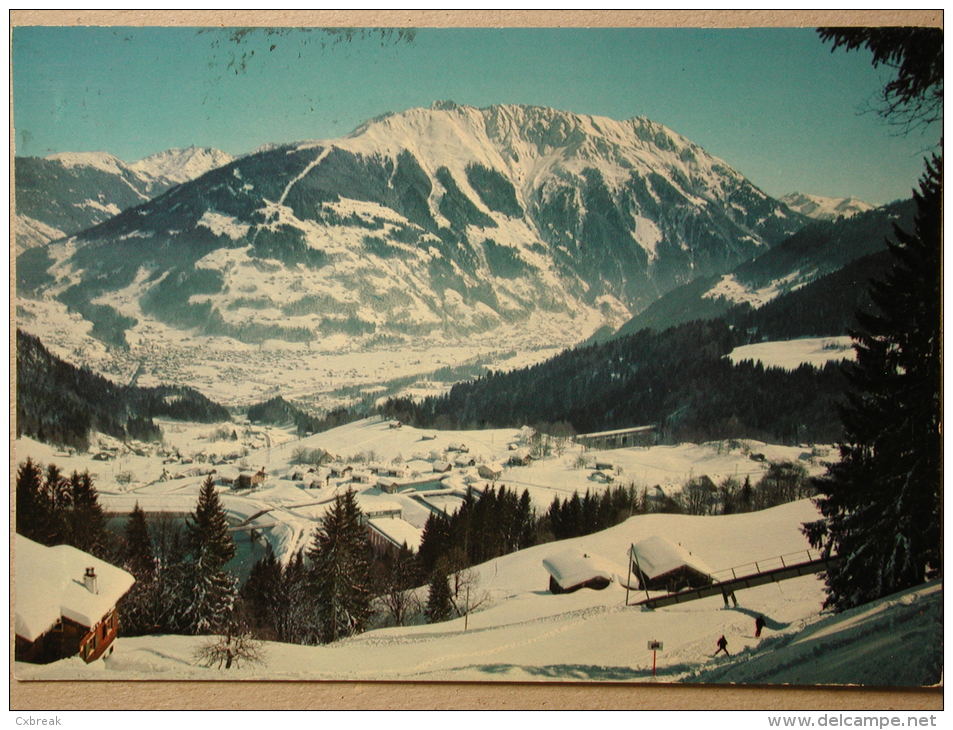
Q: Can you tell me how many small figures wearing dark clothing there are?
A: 2